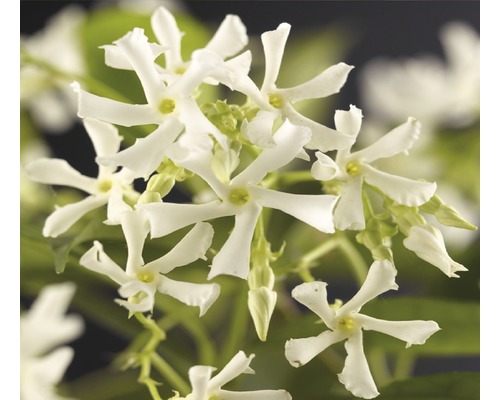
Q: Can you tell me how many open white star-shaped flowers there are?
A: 9